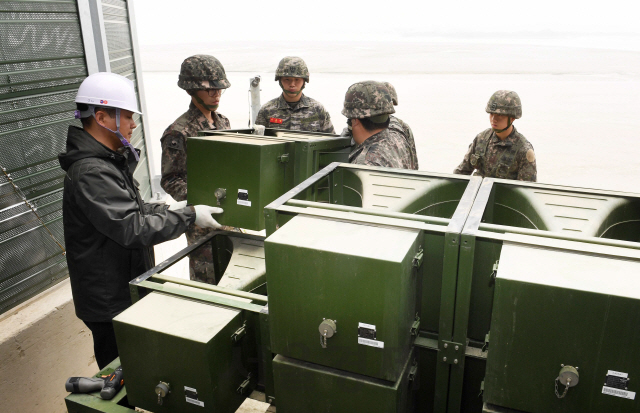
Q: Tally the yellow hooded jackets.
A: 0